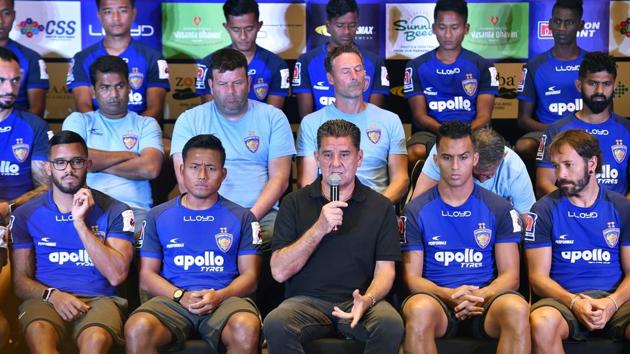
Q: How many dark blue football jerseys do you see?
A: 12